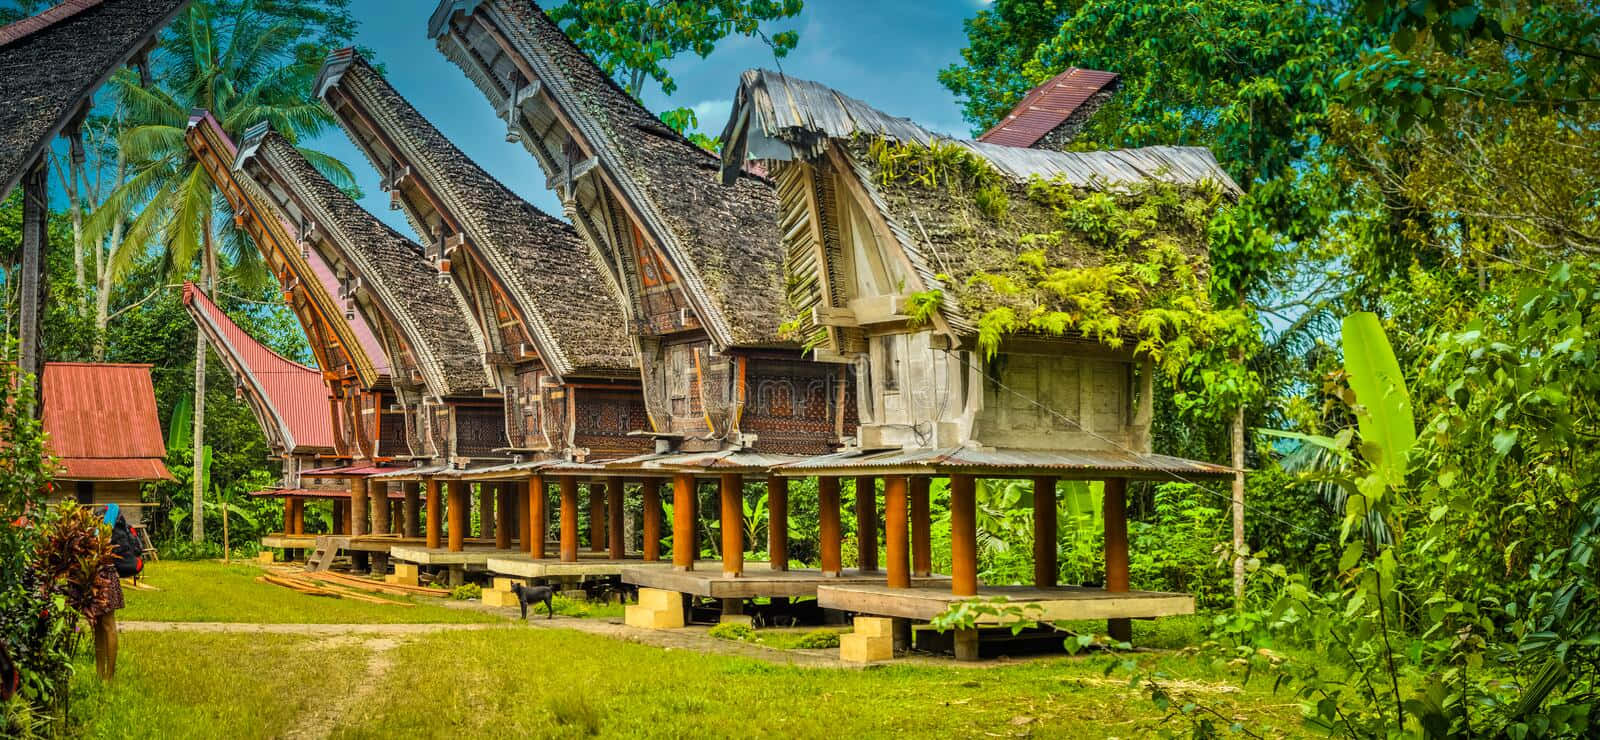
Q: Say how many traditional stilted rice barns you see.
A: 6